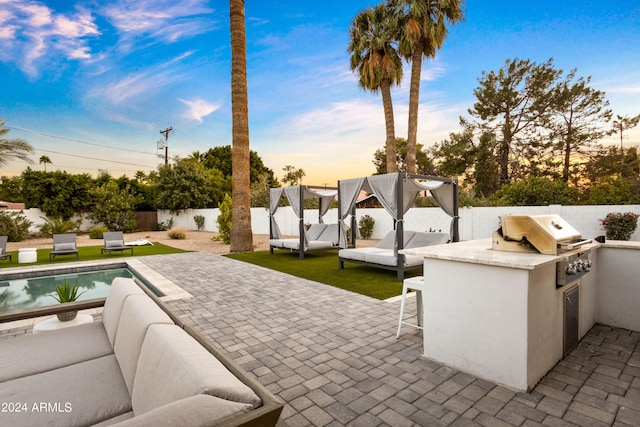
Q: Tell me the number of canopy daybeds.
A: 2